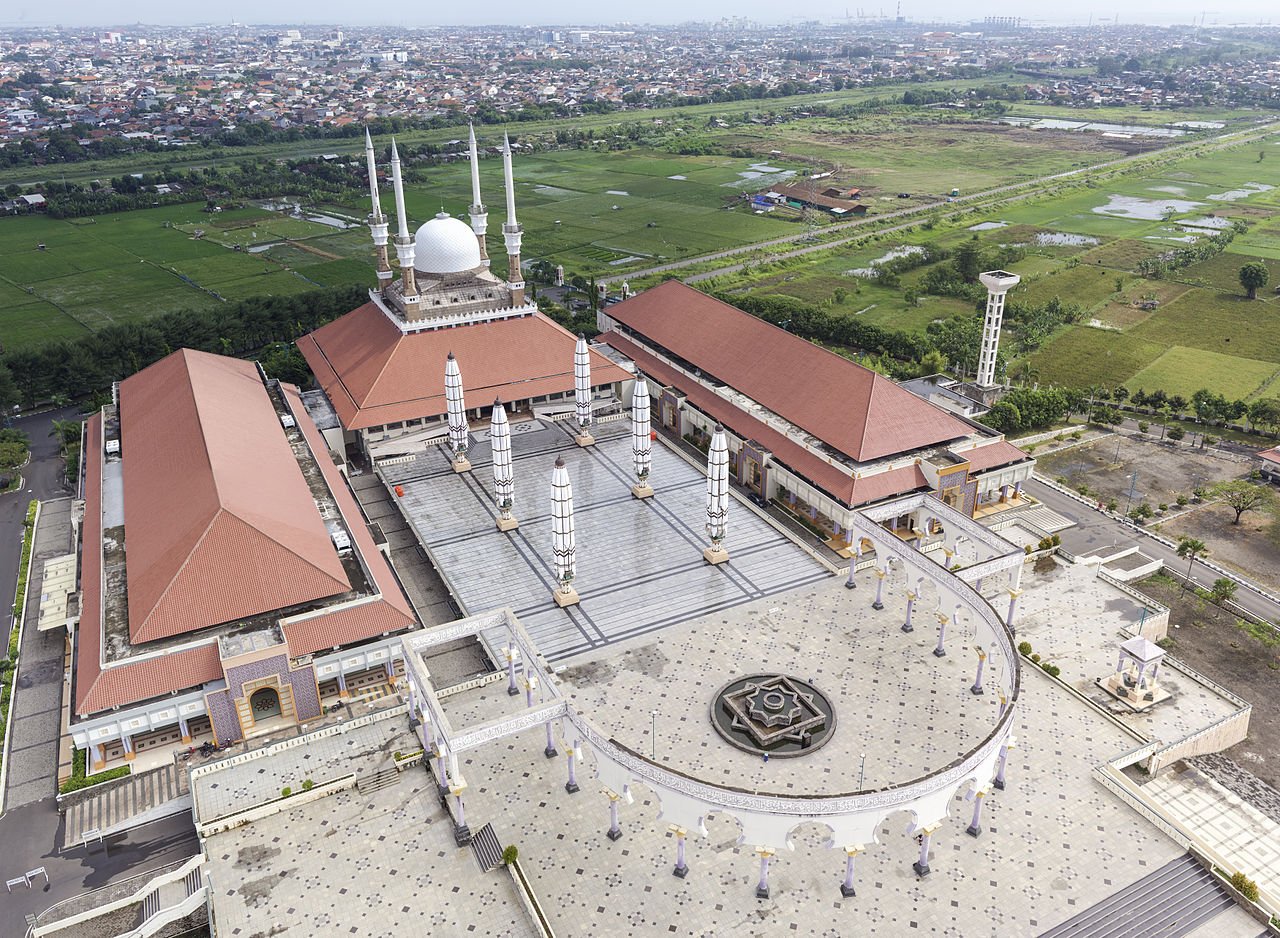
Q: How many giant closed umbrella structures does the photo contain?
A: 6